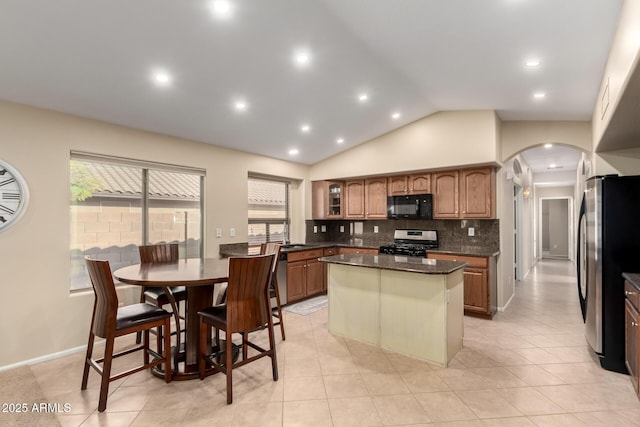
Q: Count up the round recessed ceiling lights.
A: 13